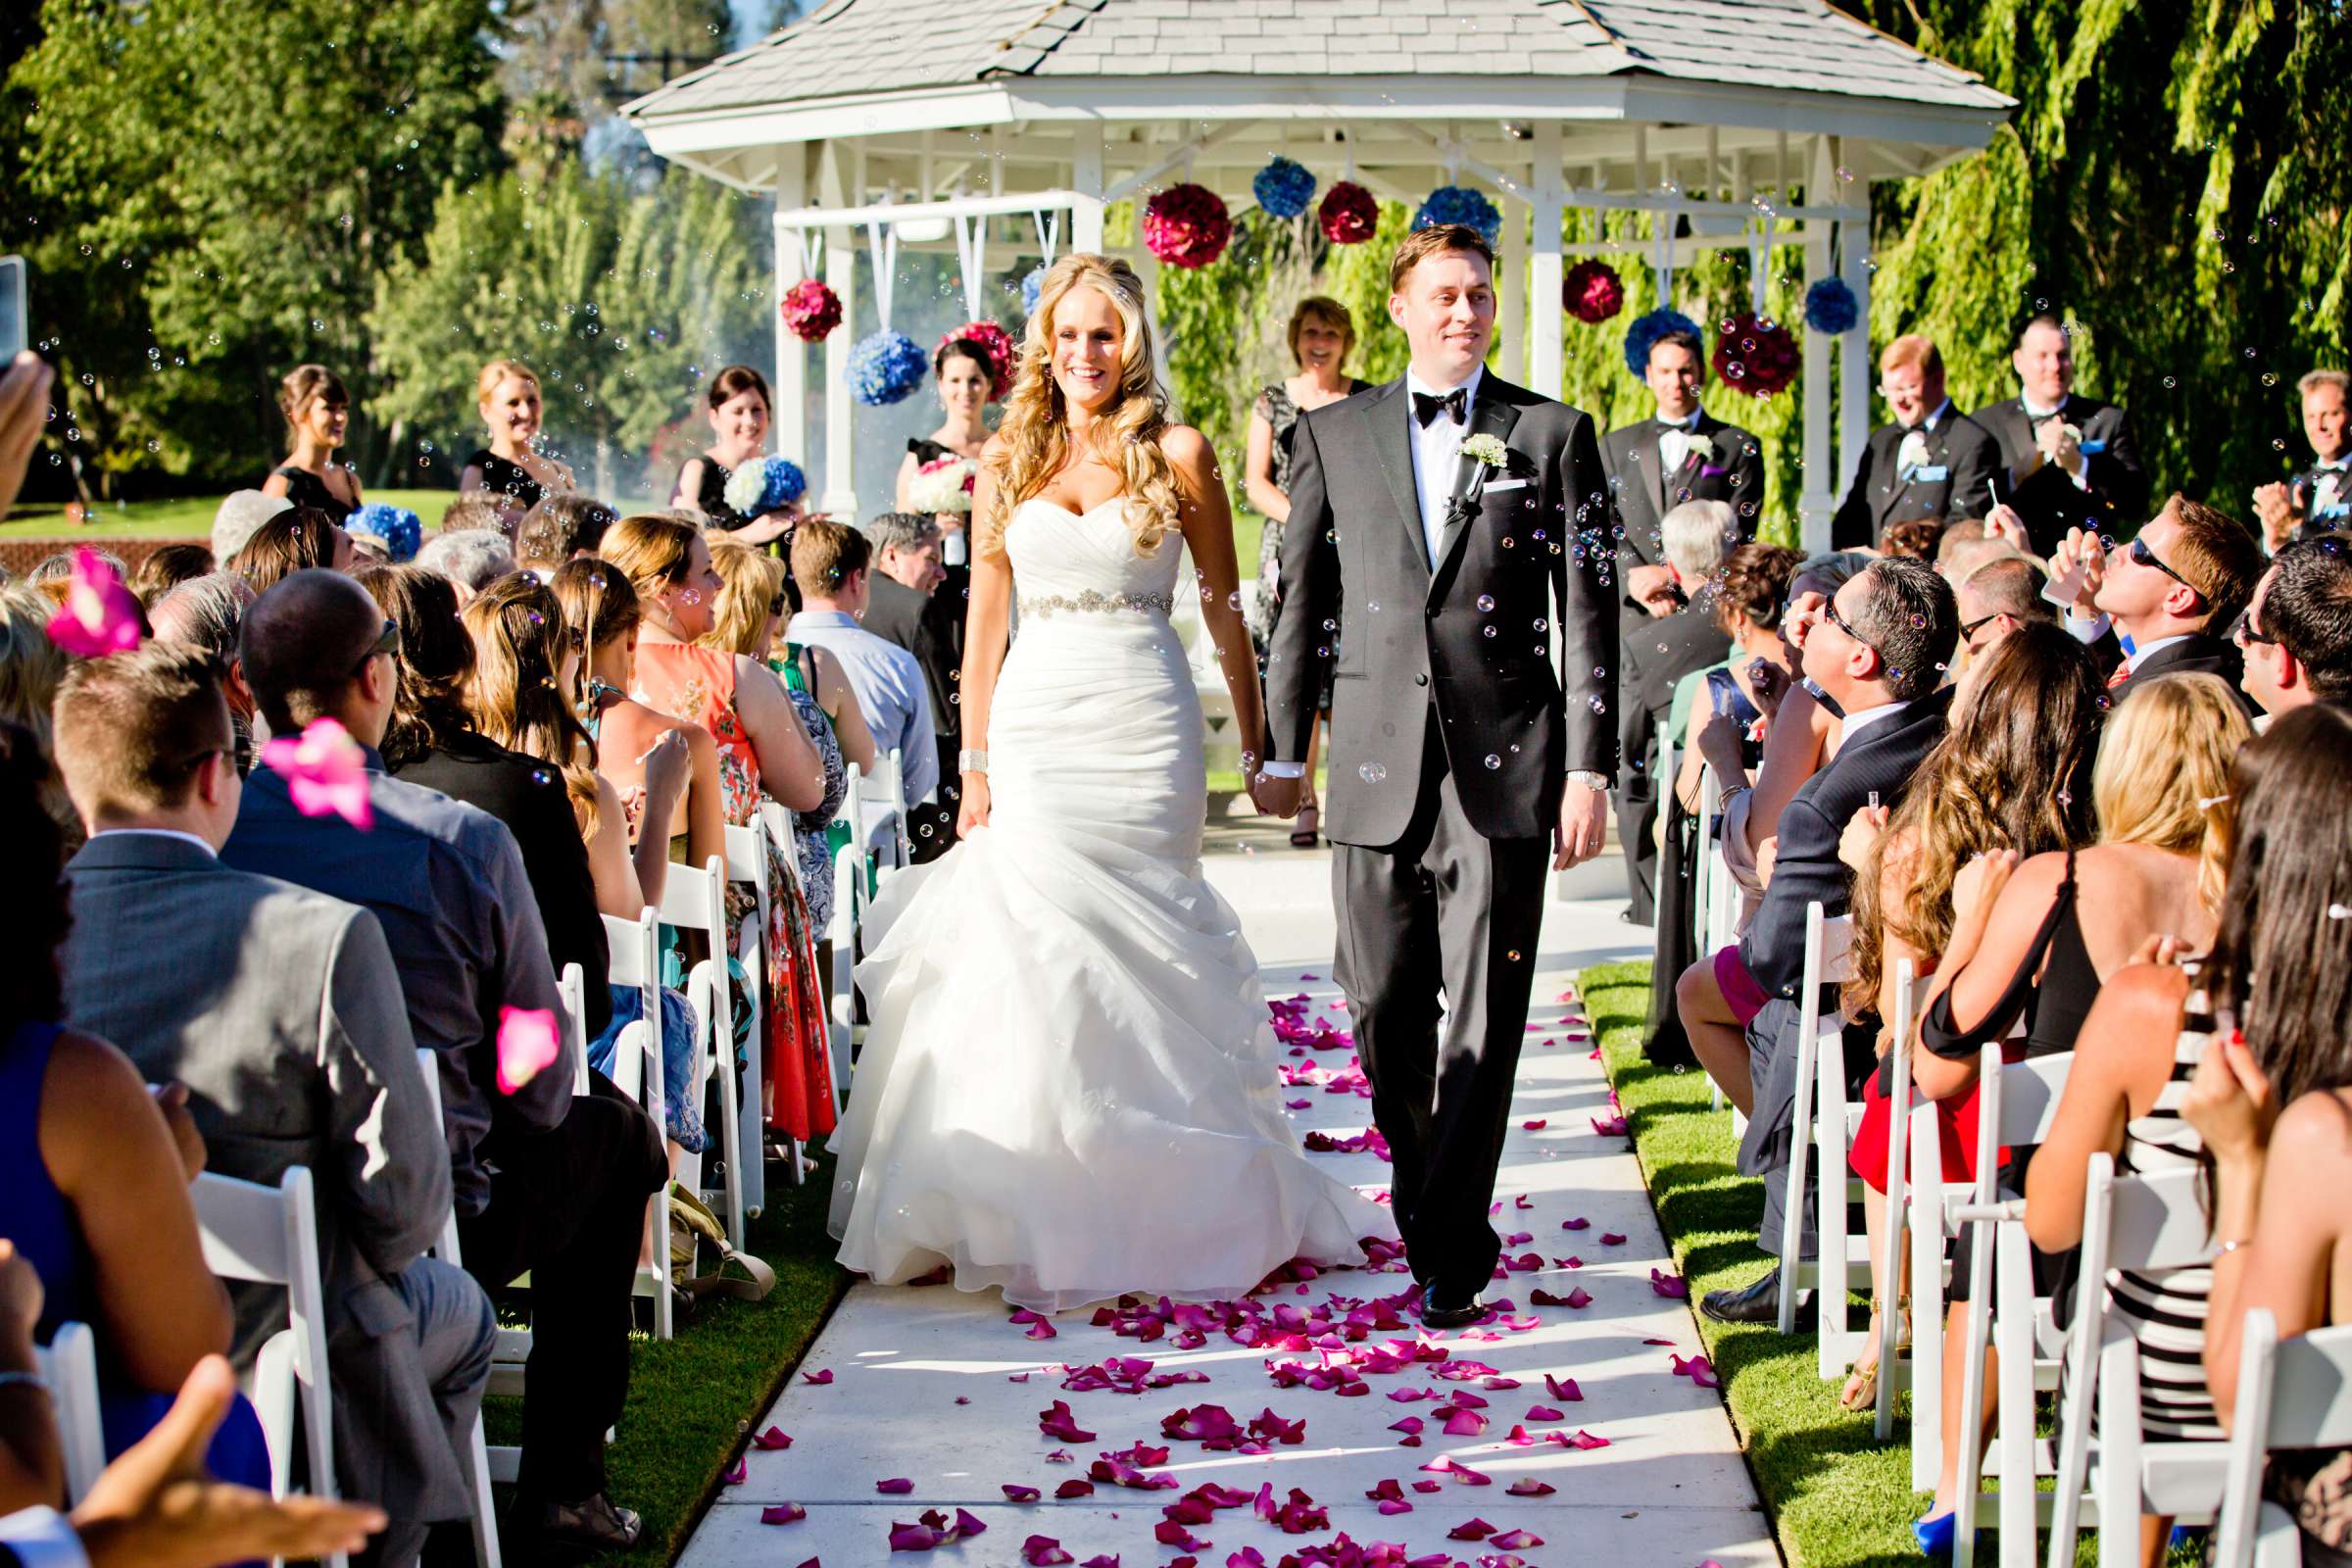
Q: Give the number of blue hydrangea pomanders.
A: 6